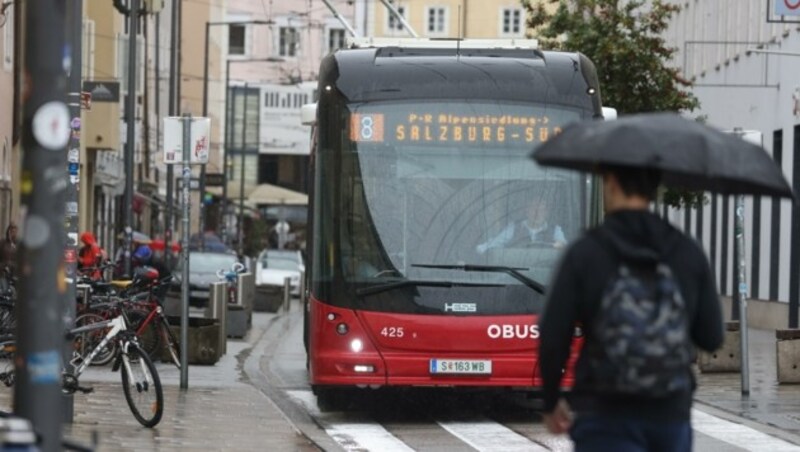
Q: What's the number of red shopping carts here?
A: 0